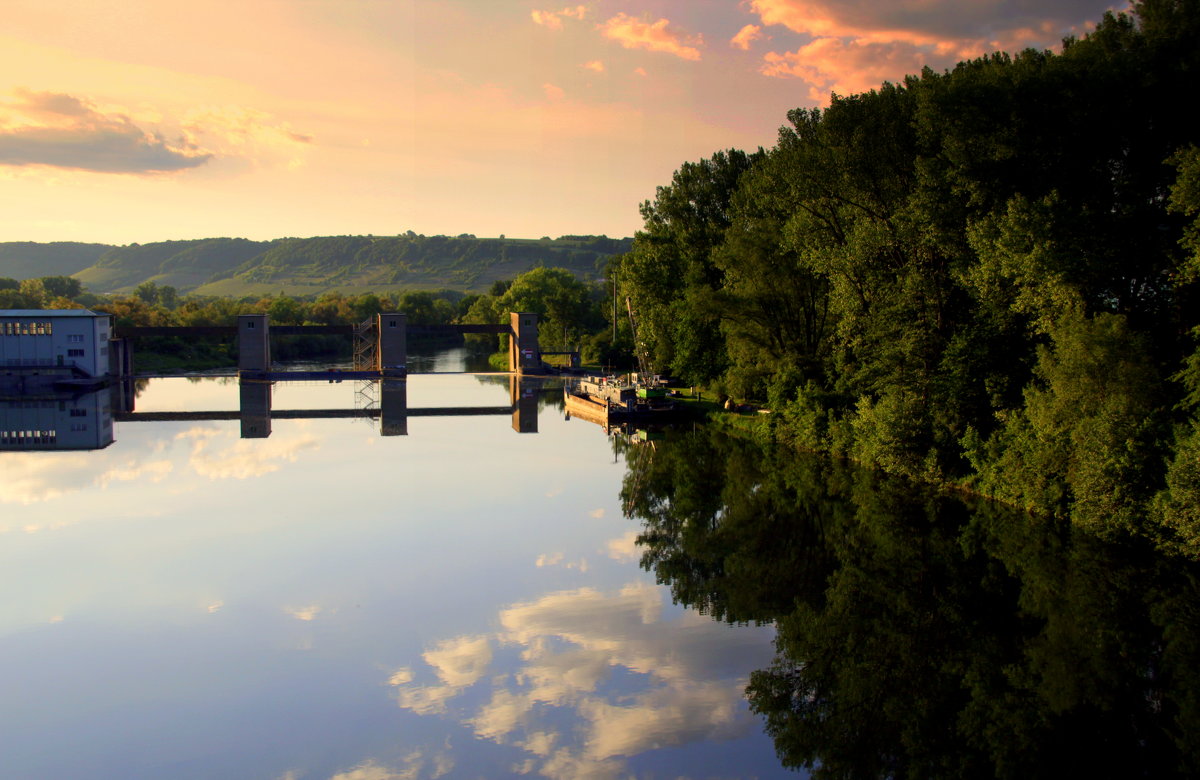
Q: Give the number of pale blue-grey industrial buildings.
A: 1